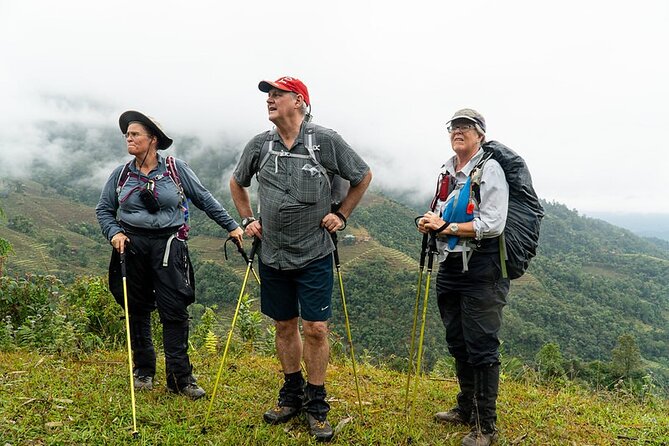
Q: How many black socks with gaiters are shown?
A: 2